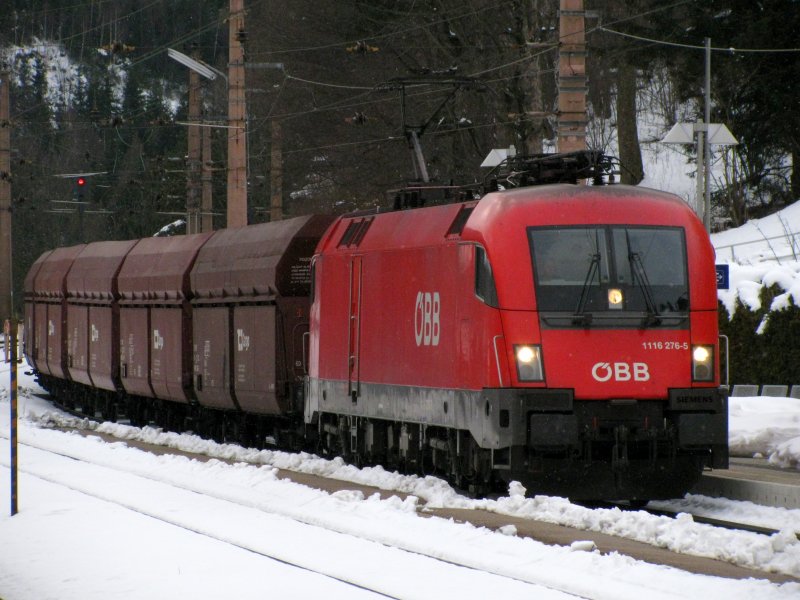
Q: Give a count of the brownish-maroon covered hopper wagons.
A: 5